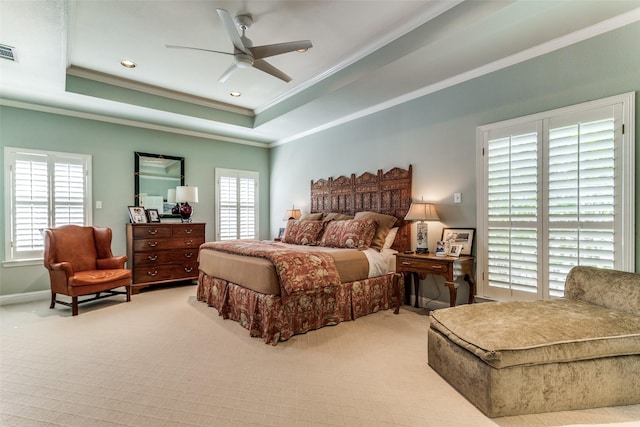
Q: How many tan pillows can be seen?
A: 3